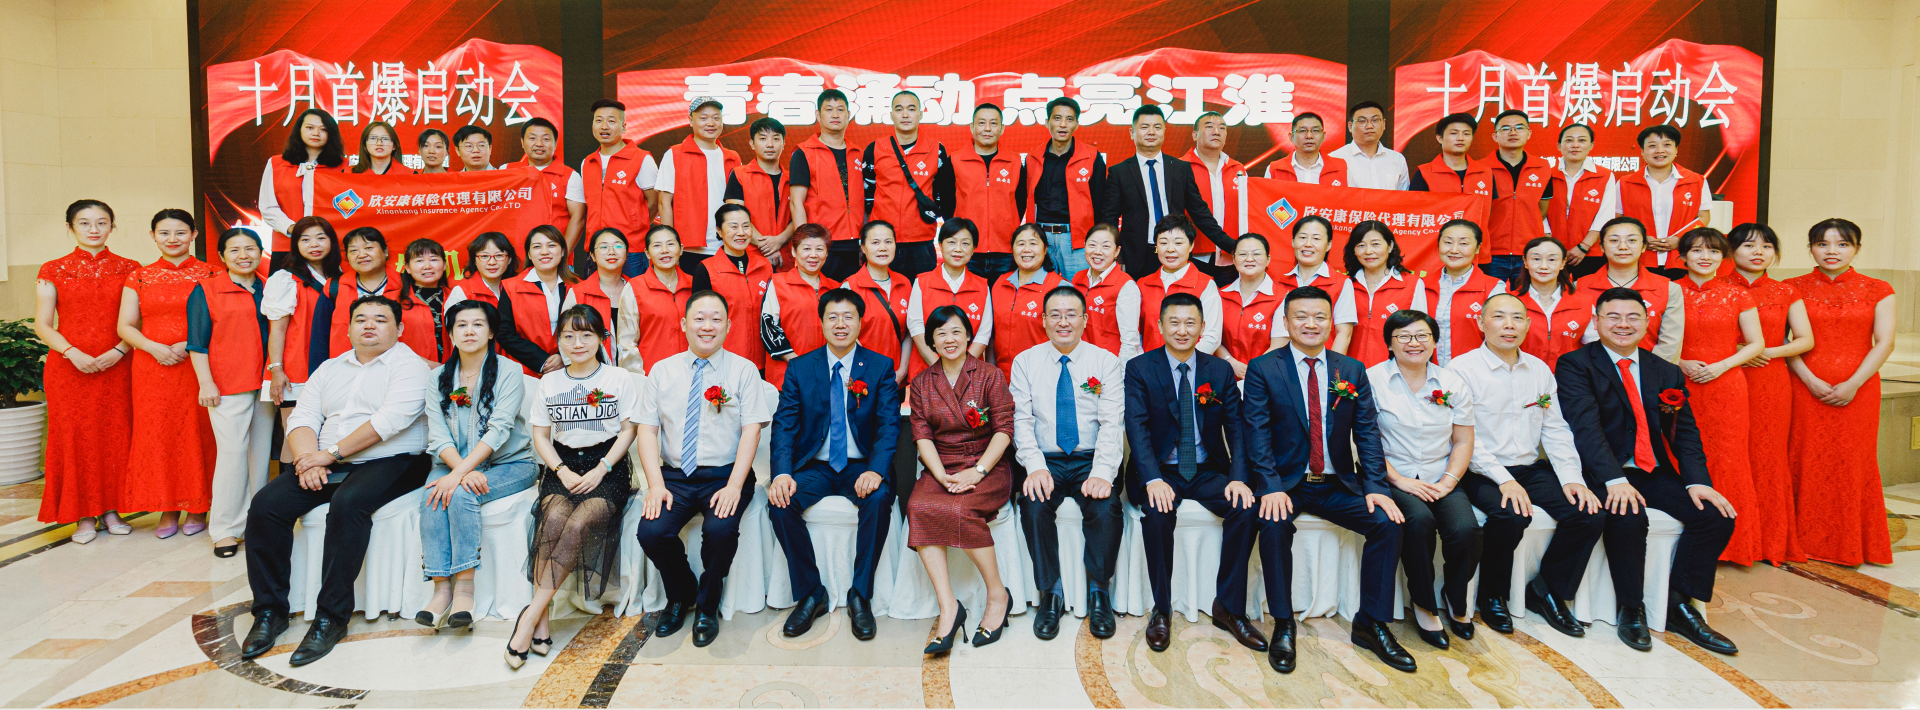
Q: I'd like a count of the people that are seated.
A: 12